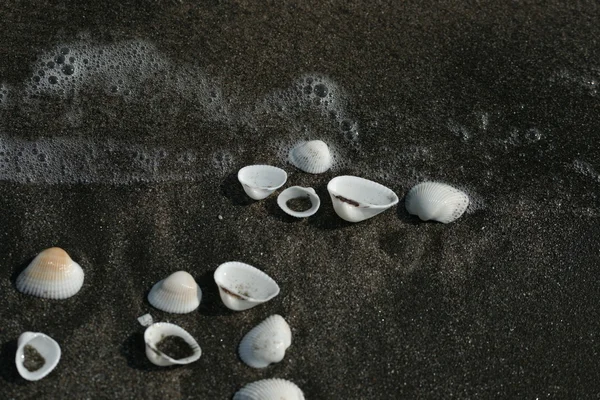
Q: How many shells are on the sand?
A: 12